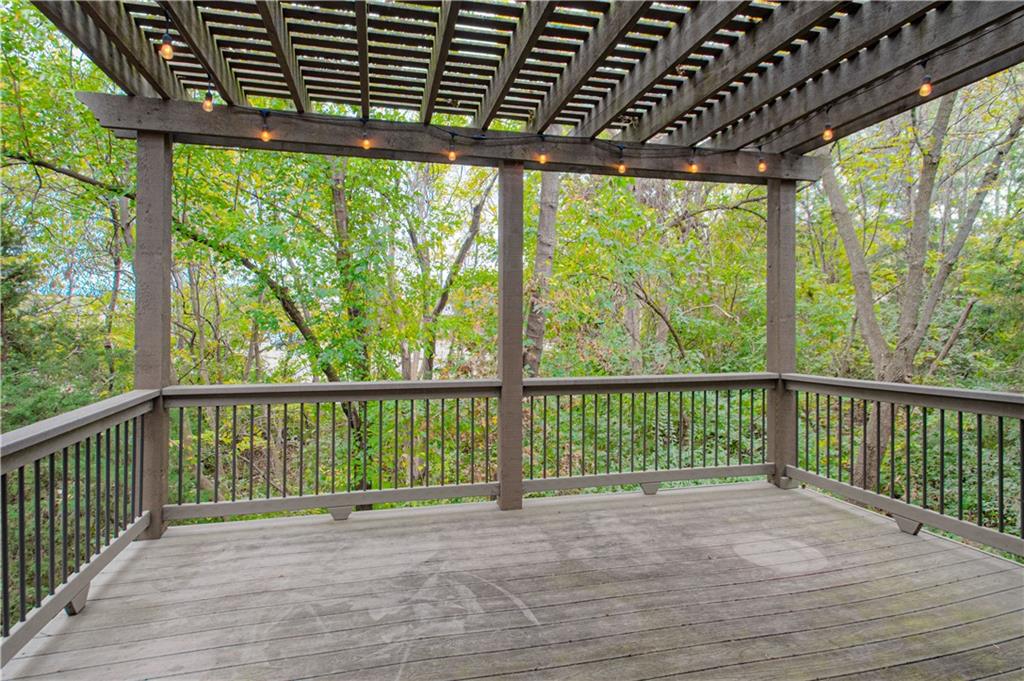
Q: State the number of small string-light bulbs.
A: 11